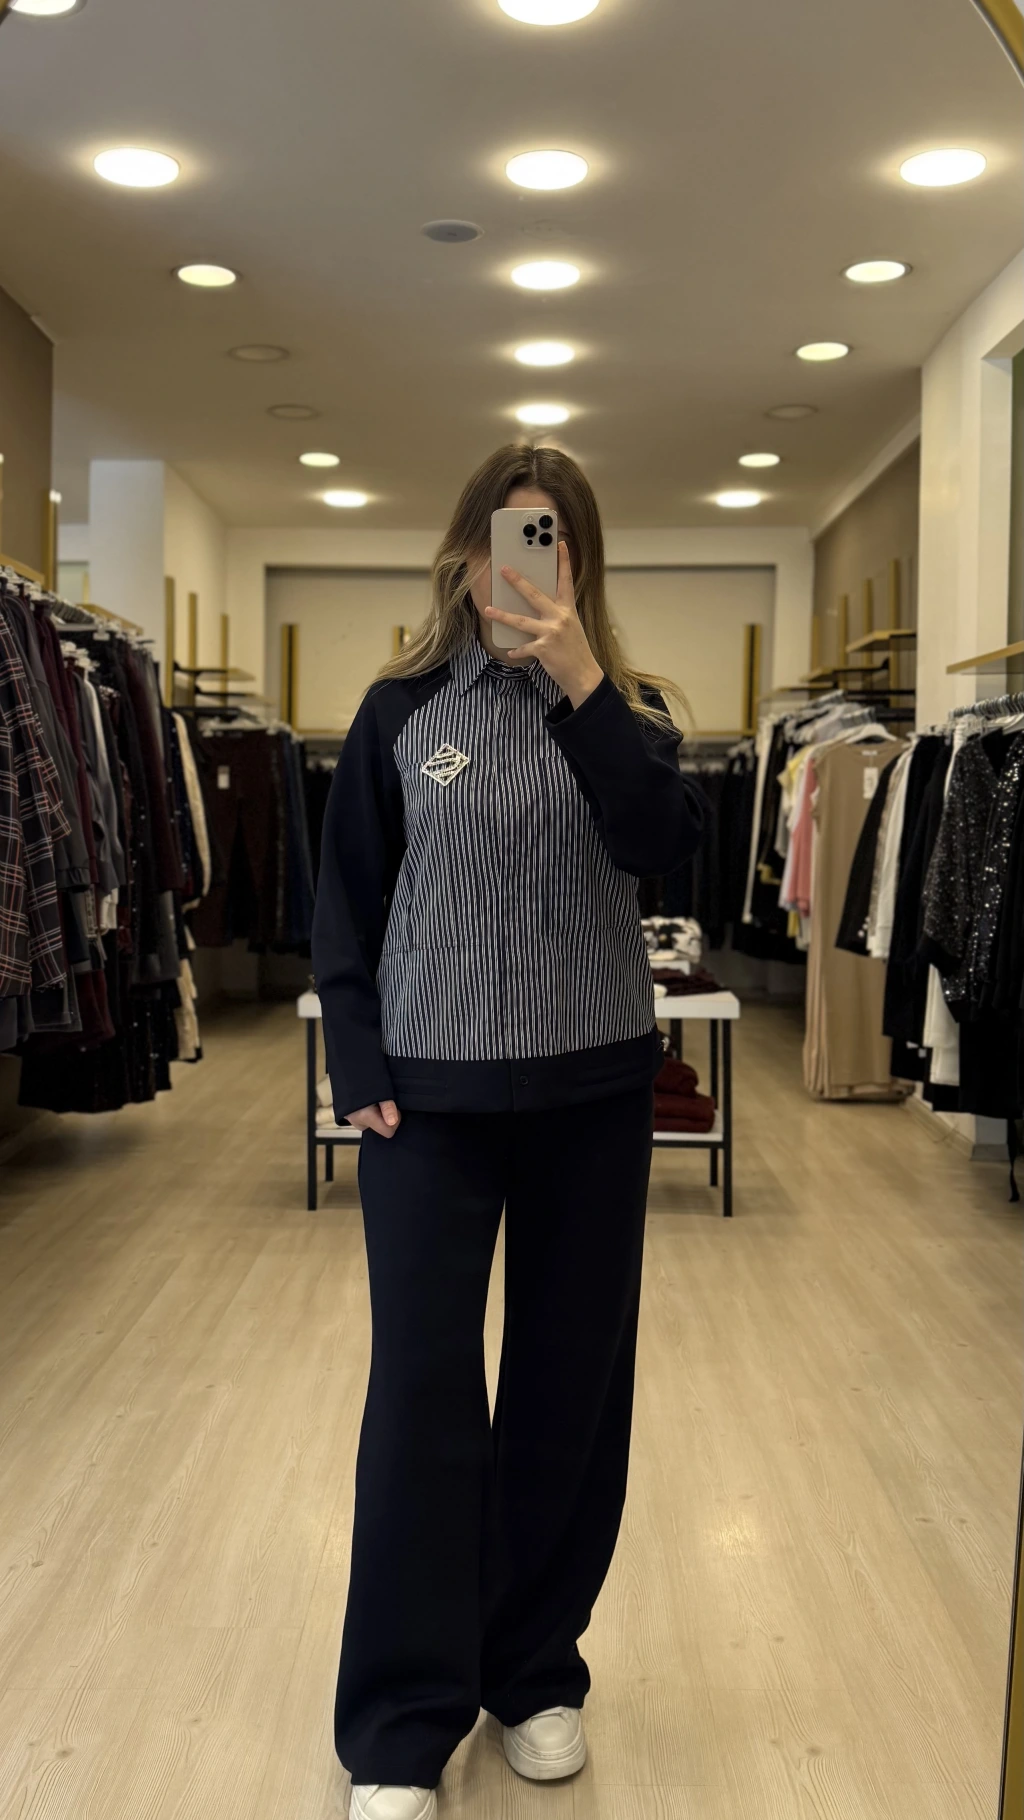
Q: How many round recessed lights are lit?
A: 15